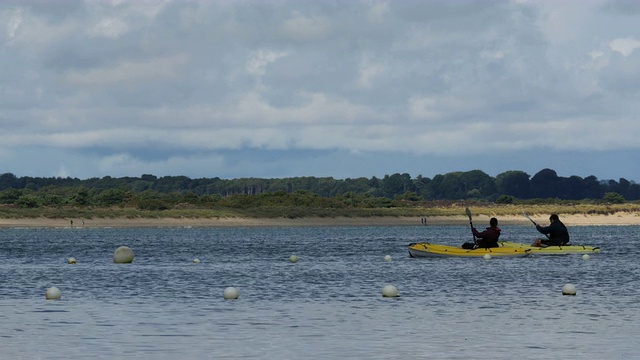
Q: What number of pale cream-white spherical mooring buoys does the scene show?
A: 11